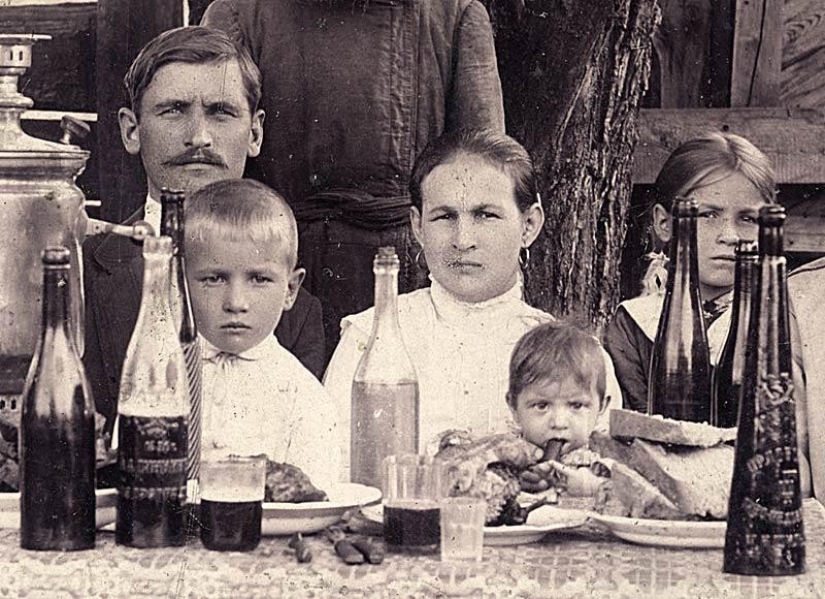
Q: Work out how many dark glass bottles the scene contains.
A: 5